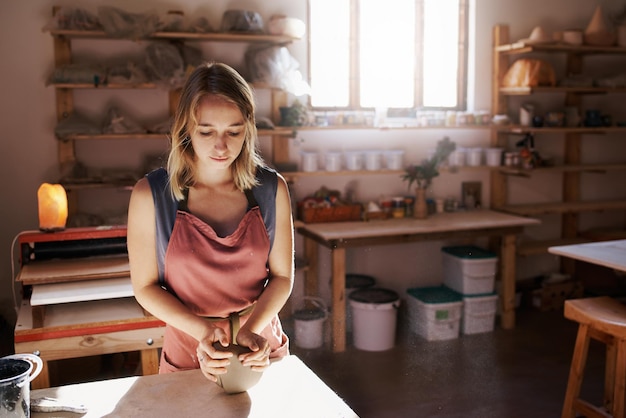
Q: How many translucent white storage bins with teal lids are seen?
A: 3